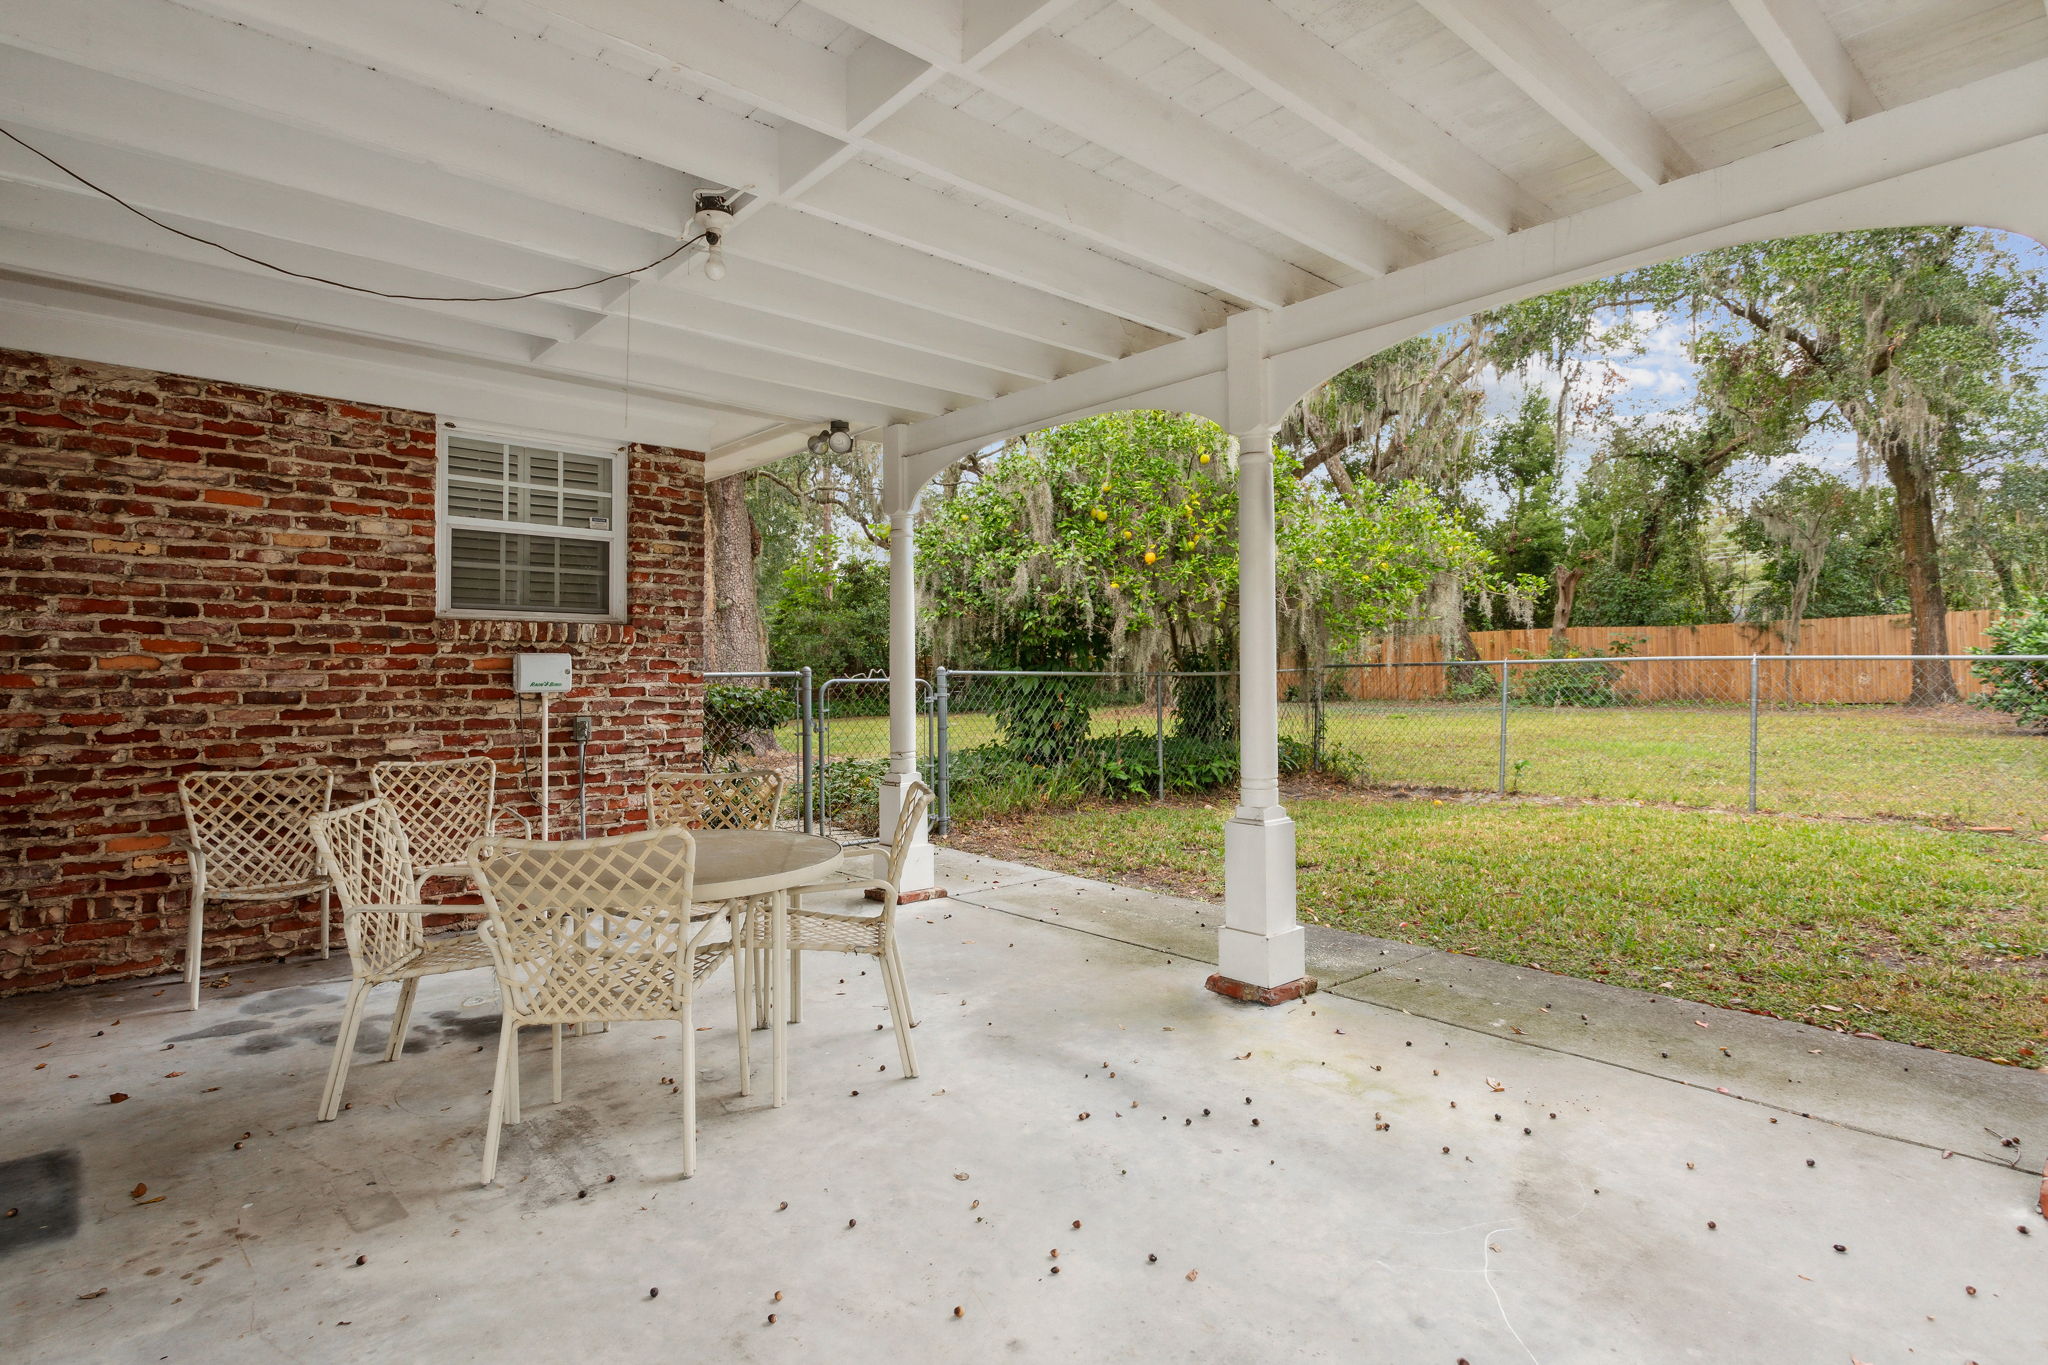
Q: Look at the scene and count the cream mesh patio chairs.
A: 6